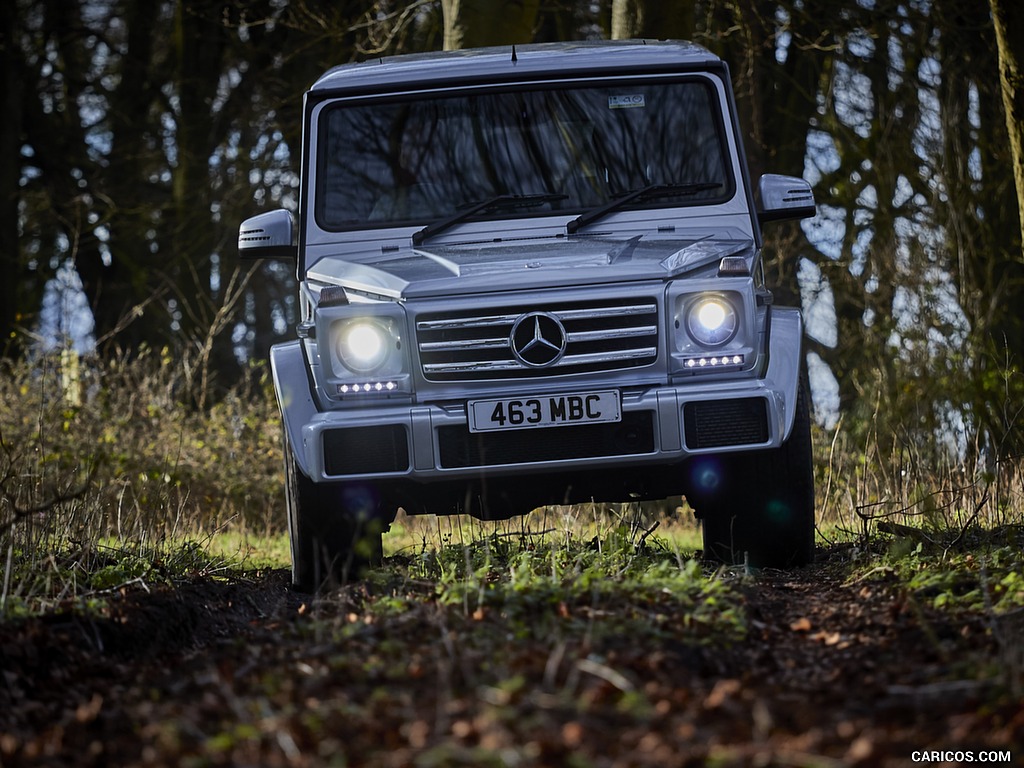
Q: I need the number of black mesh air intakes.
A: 3